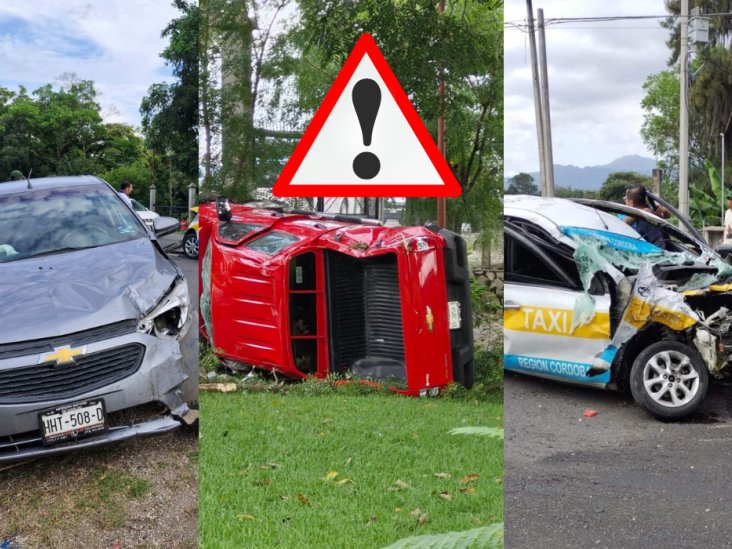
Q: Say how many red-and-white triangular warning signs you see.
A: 1